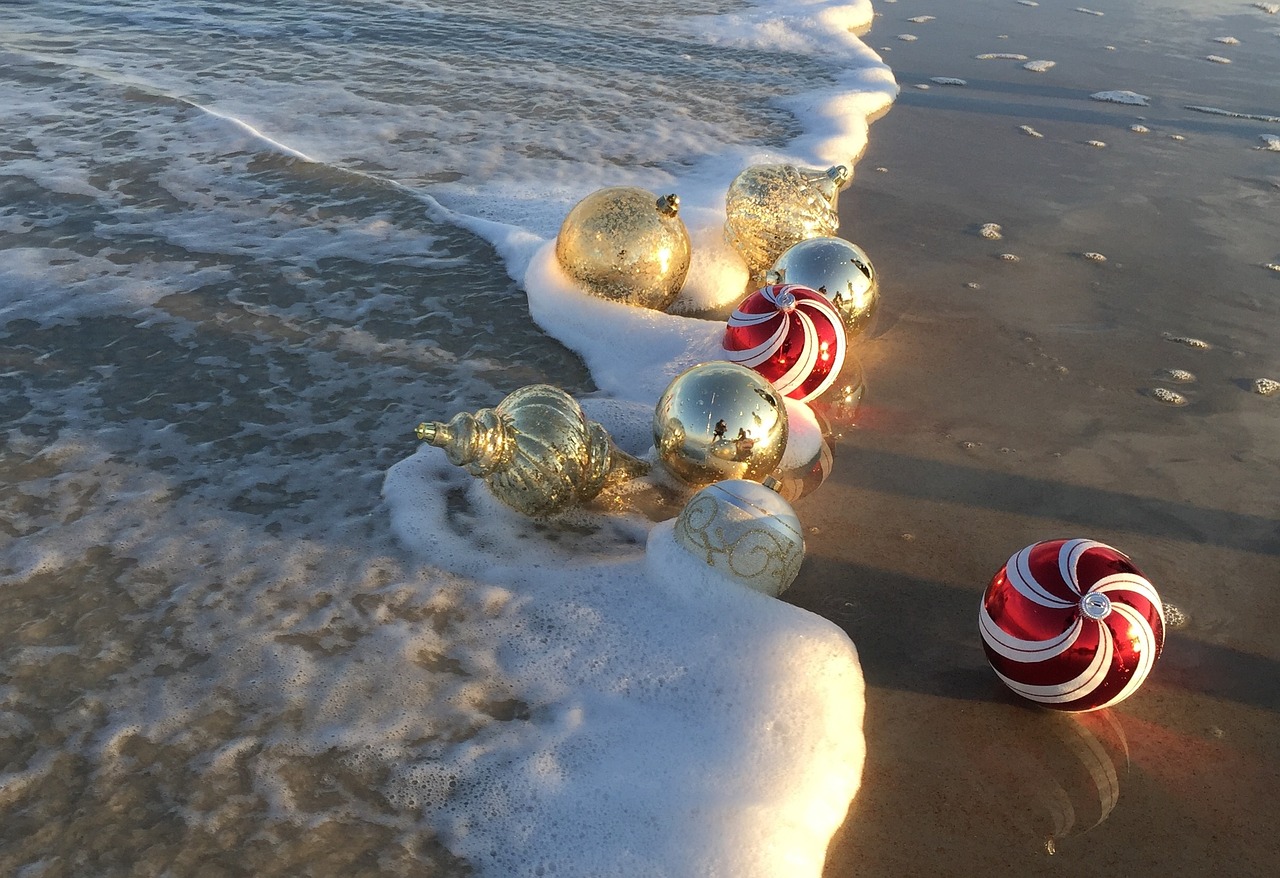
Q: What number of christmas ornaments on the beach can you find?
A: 8